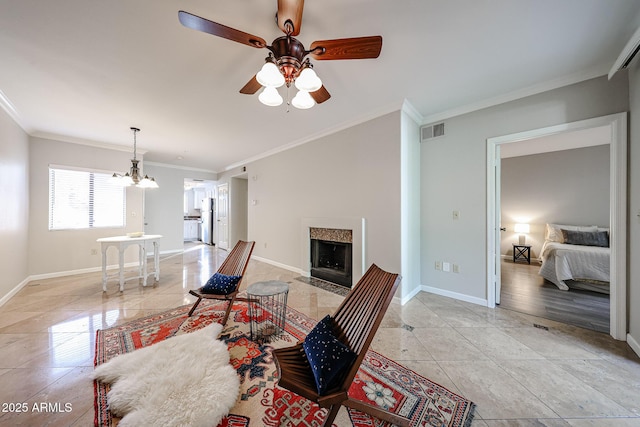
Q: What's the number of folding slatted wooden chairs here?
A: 2